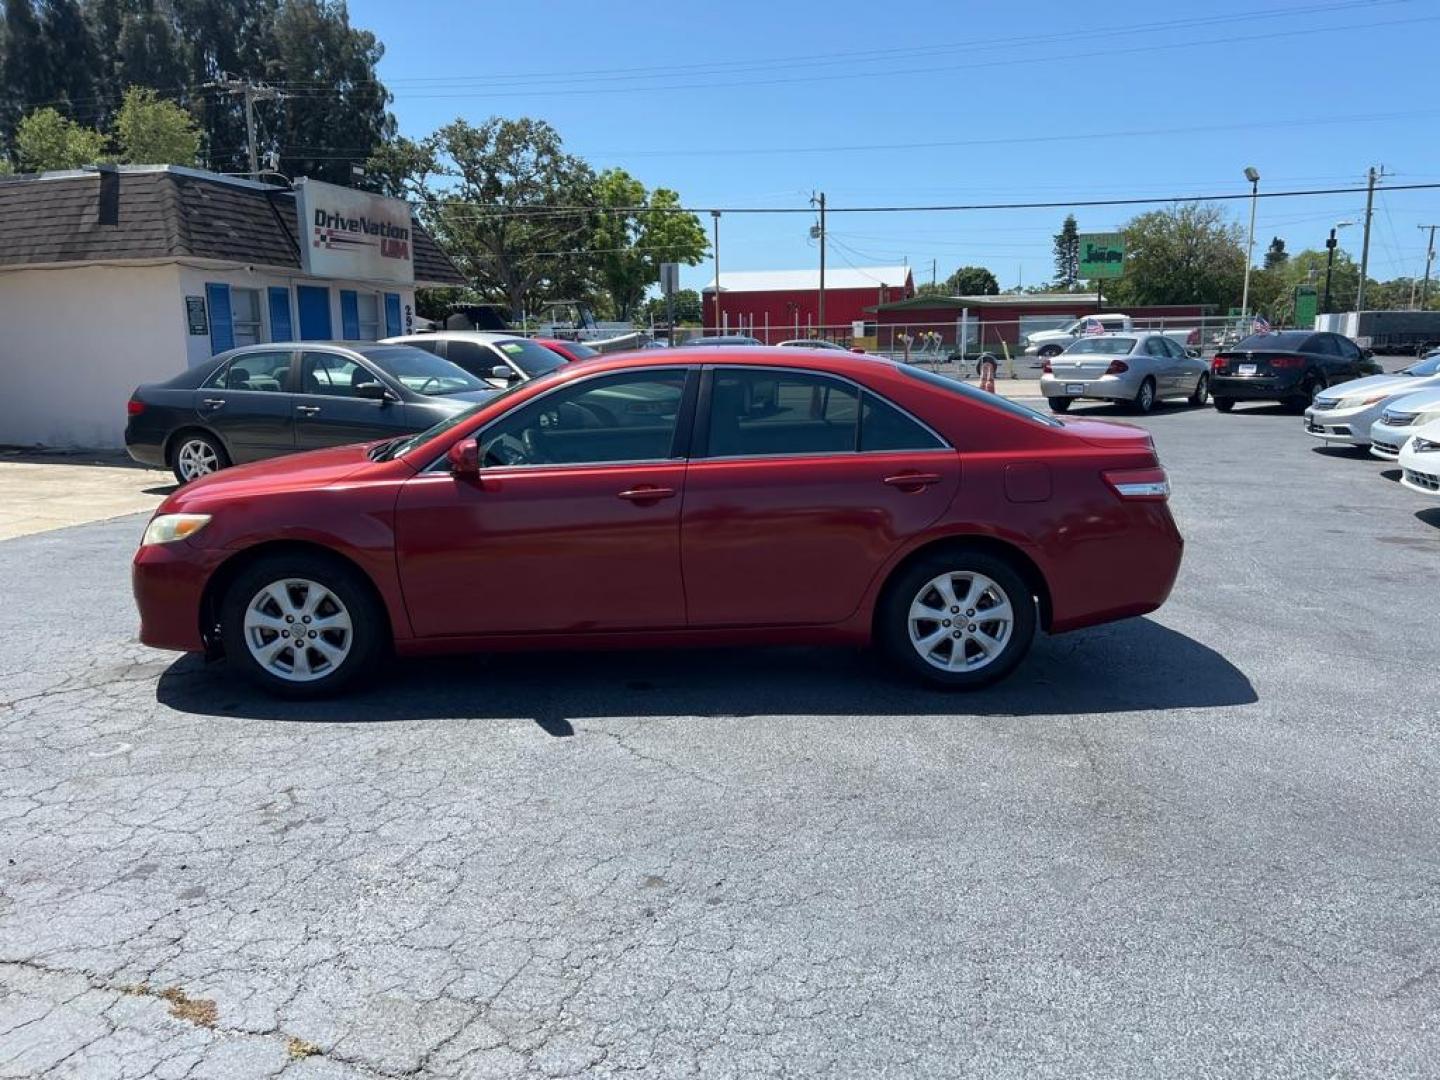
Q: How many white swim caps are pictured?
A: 0